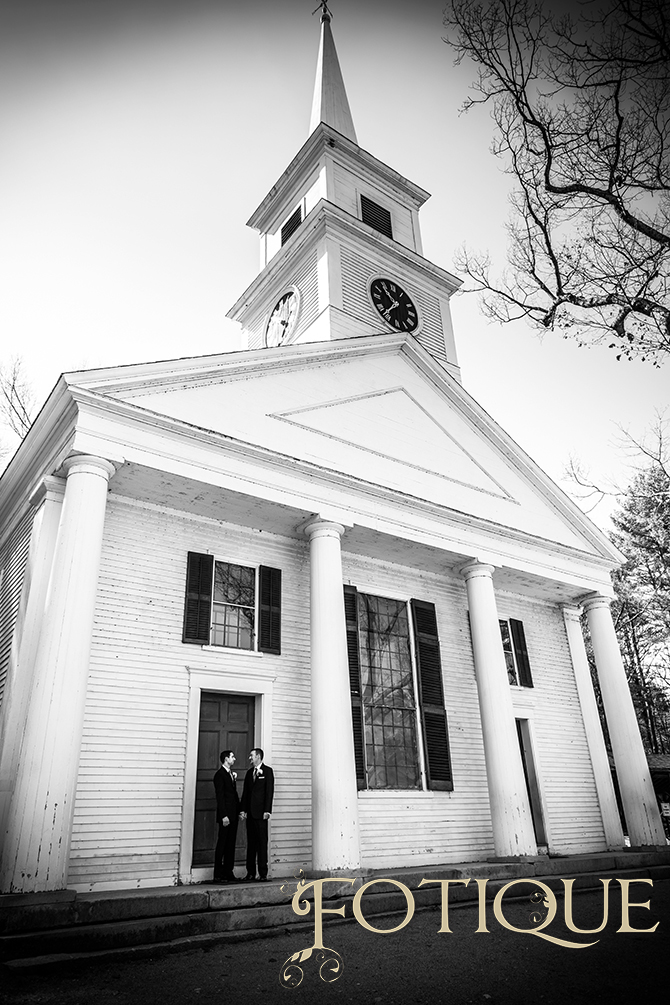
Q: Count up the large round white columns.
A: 4